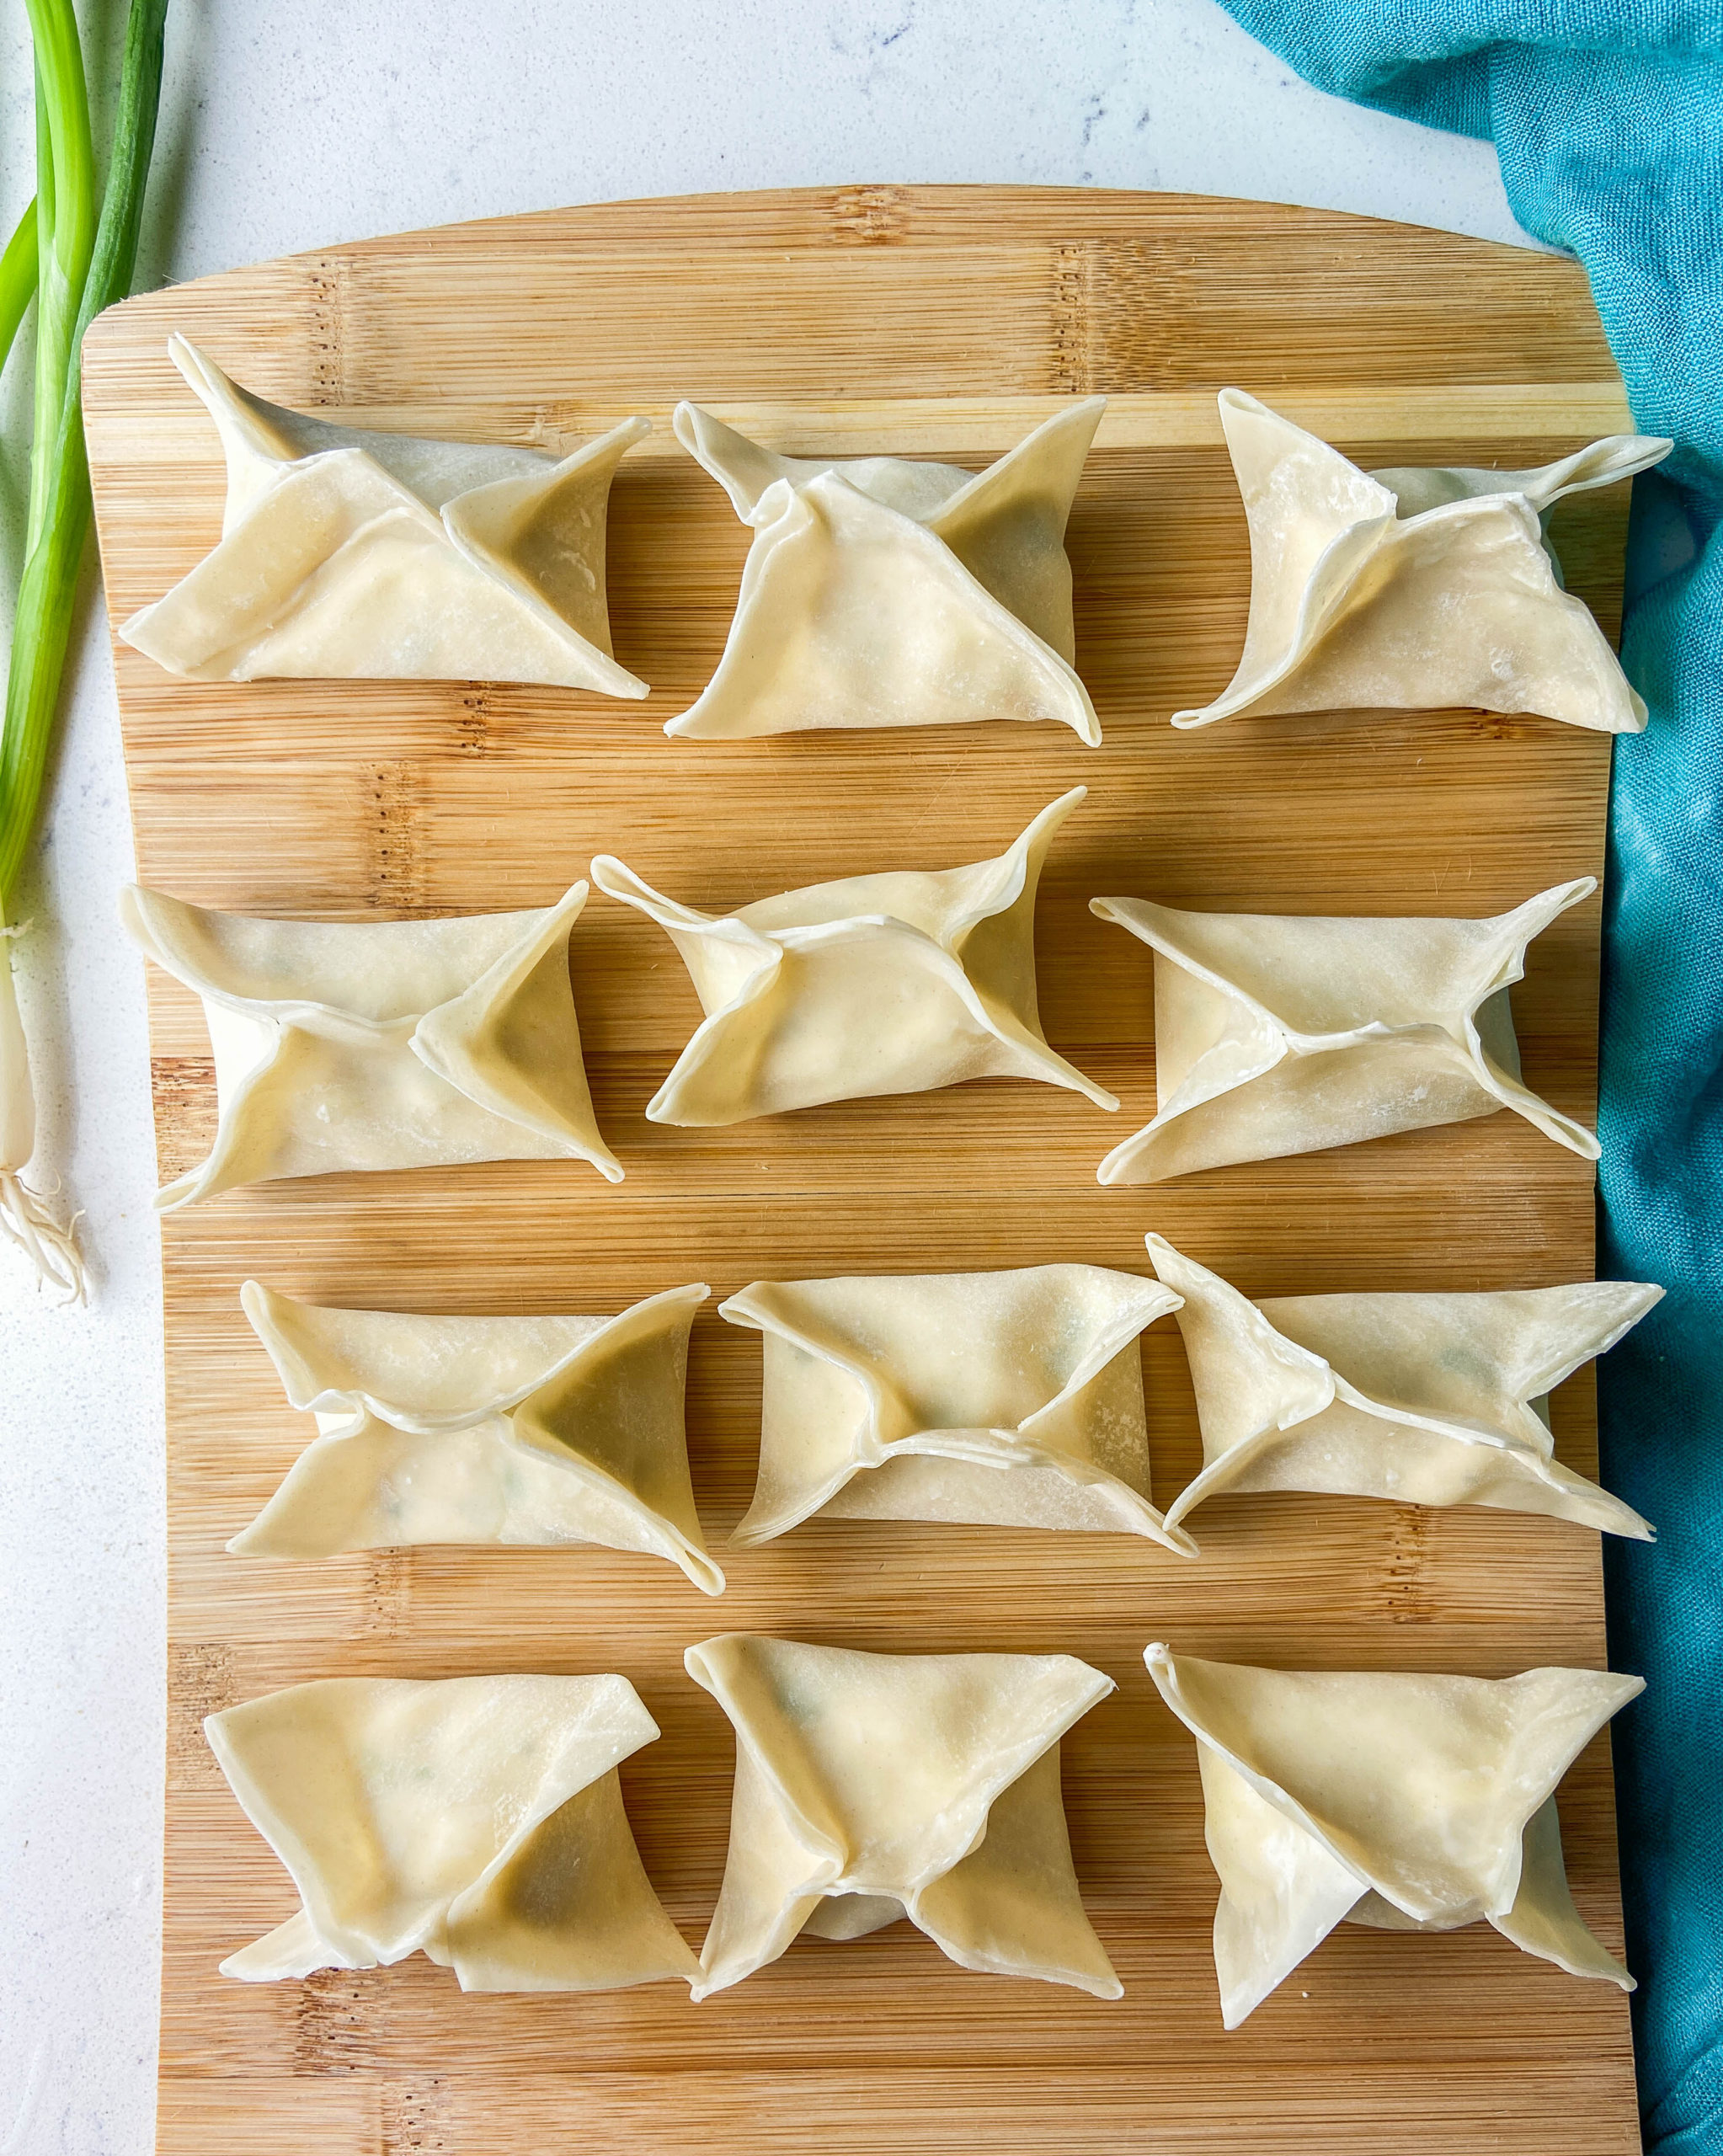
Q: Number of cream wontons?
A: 12